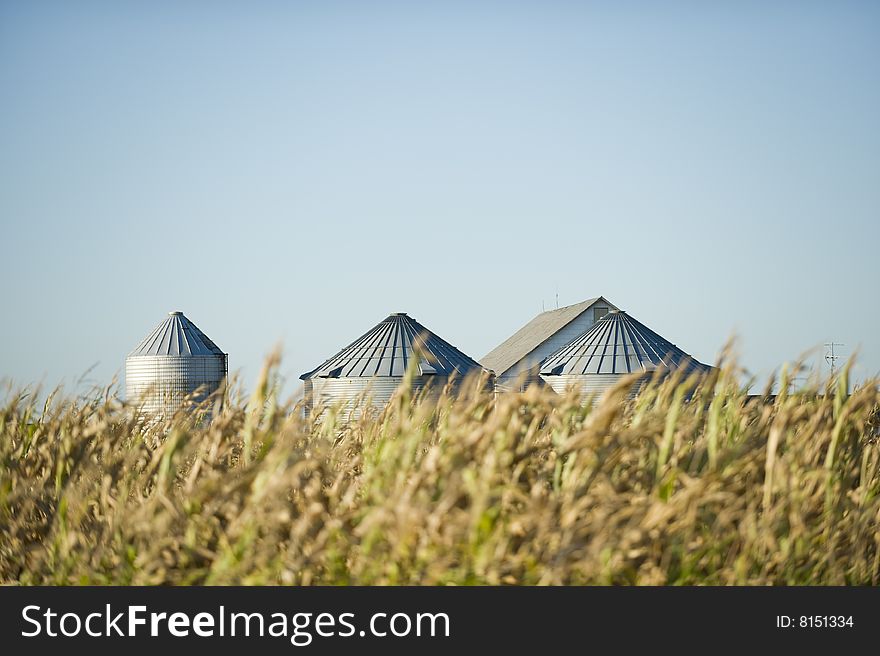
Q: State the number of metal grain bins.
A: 3